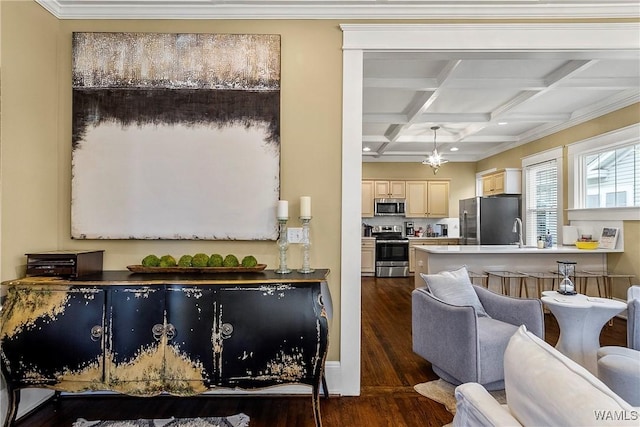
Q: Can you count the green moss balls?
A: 7